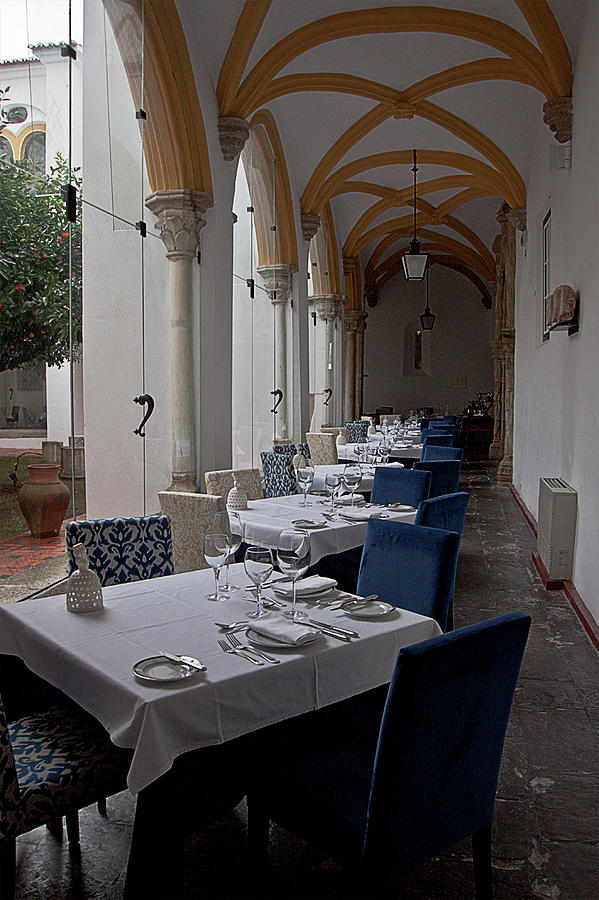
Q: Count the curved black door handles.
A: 3